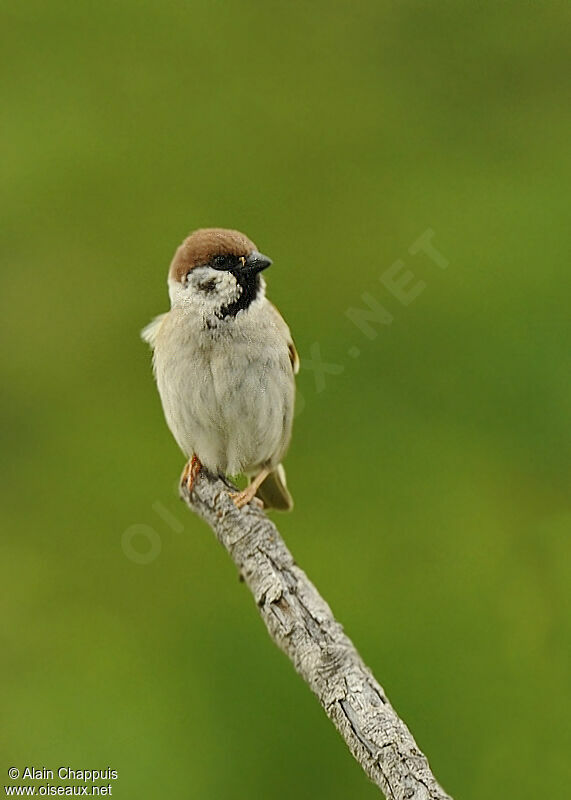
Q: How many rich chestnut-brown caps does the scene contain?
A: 1